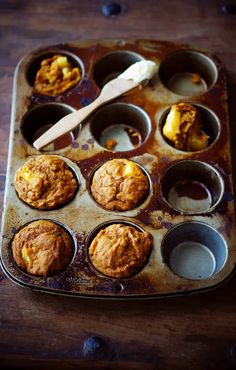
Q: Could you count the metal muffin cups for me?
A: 12